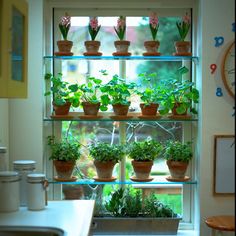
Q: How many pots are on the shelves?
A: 14